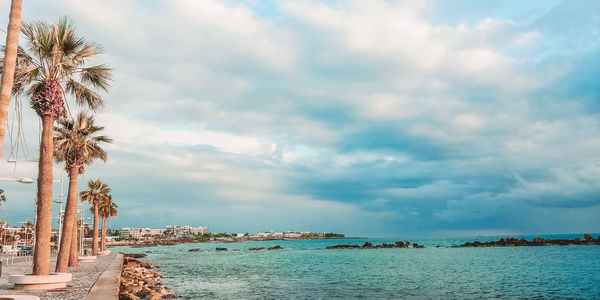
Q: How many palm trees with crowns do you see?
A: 4